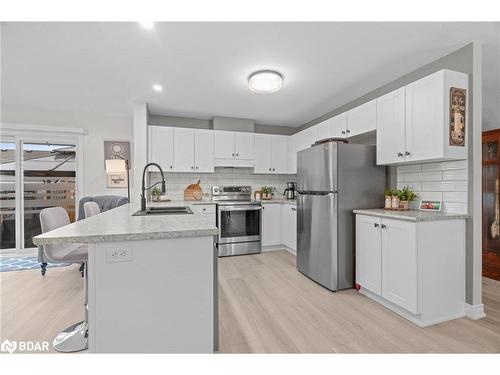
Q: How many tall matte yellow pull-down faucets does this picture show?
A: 0